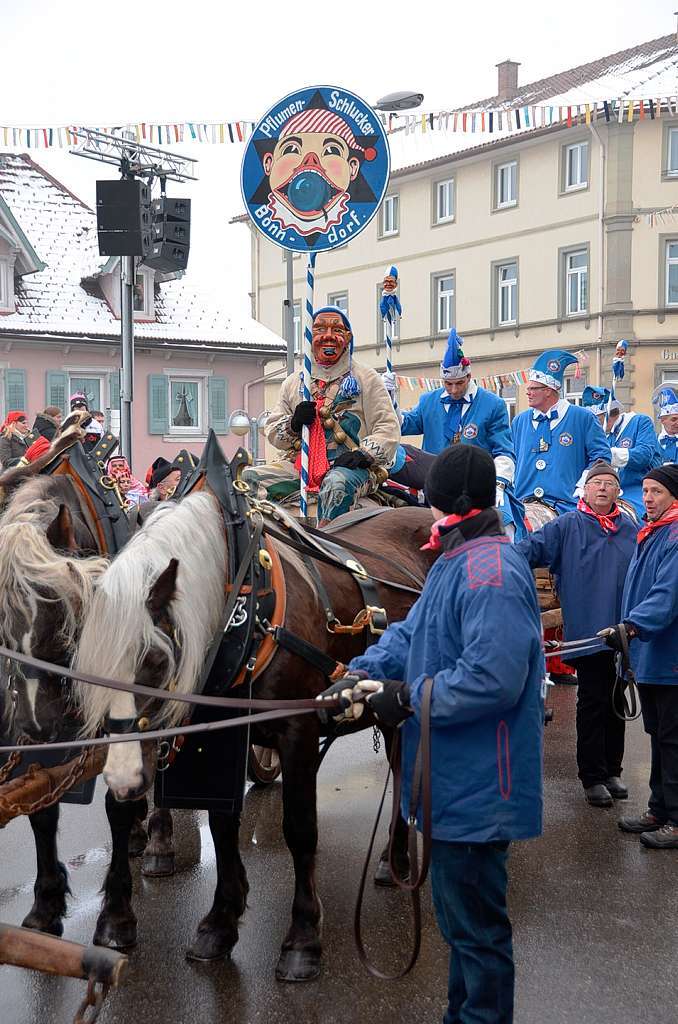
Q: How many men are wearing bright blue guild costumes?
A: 4